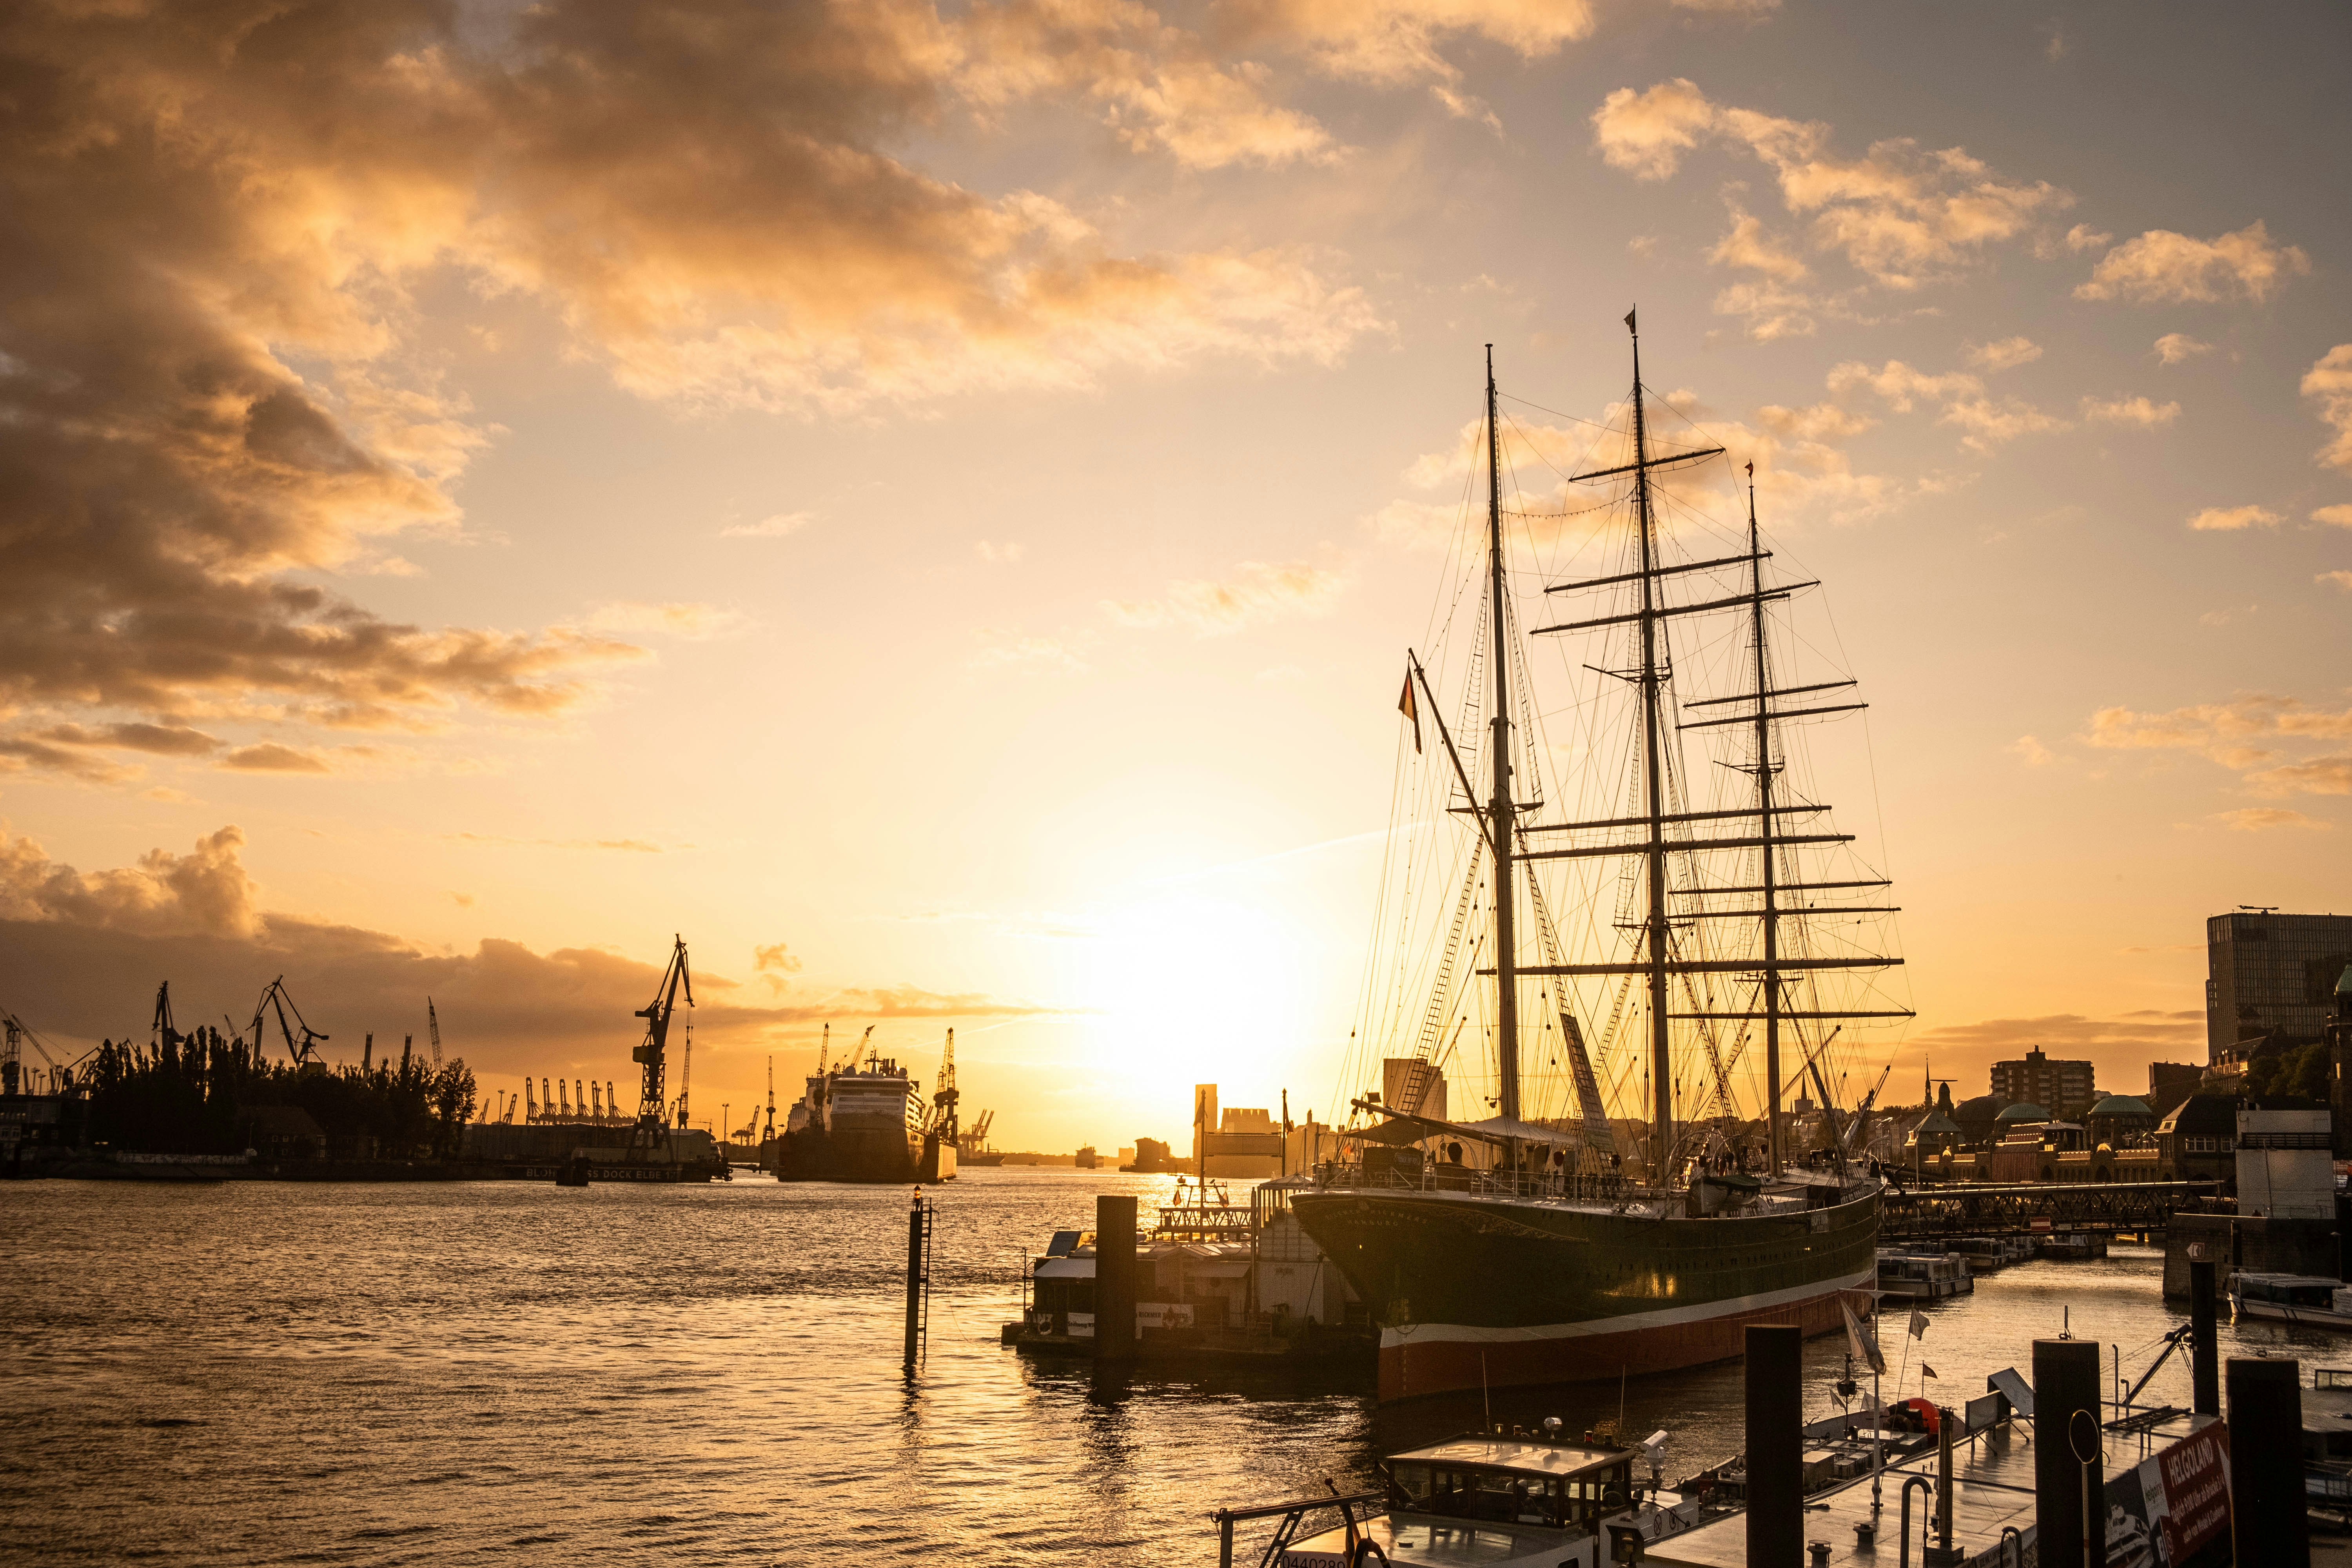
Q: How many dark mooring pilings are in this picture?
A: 6